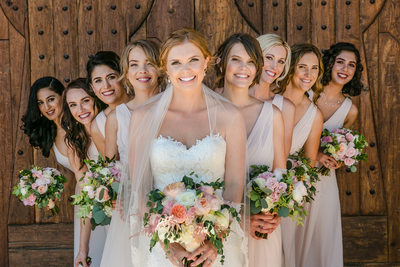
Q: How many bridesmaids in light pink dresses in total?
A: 8